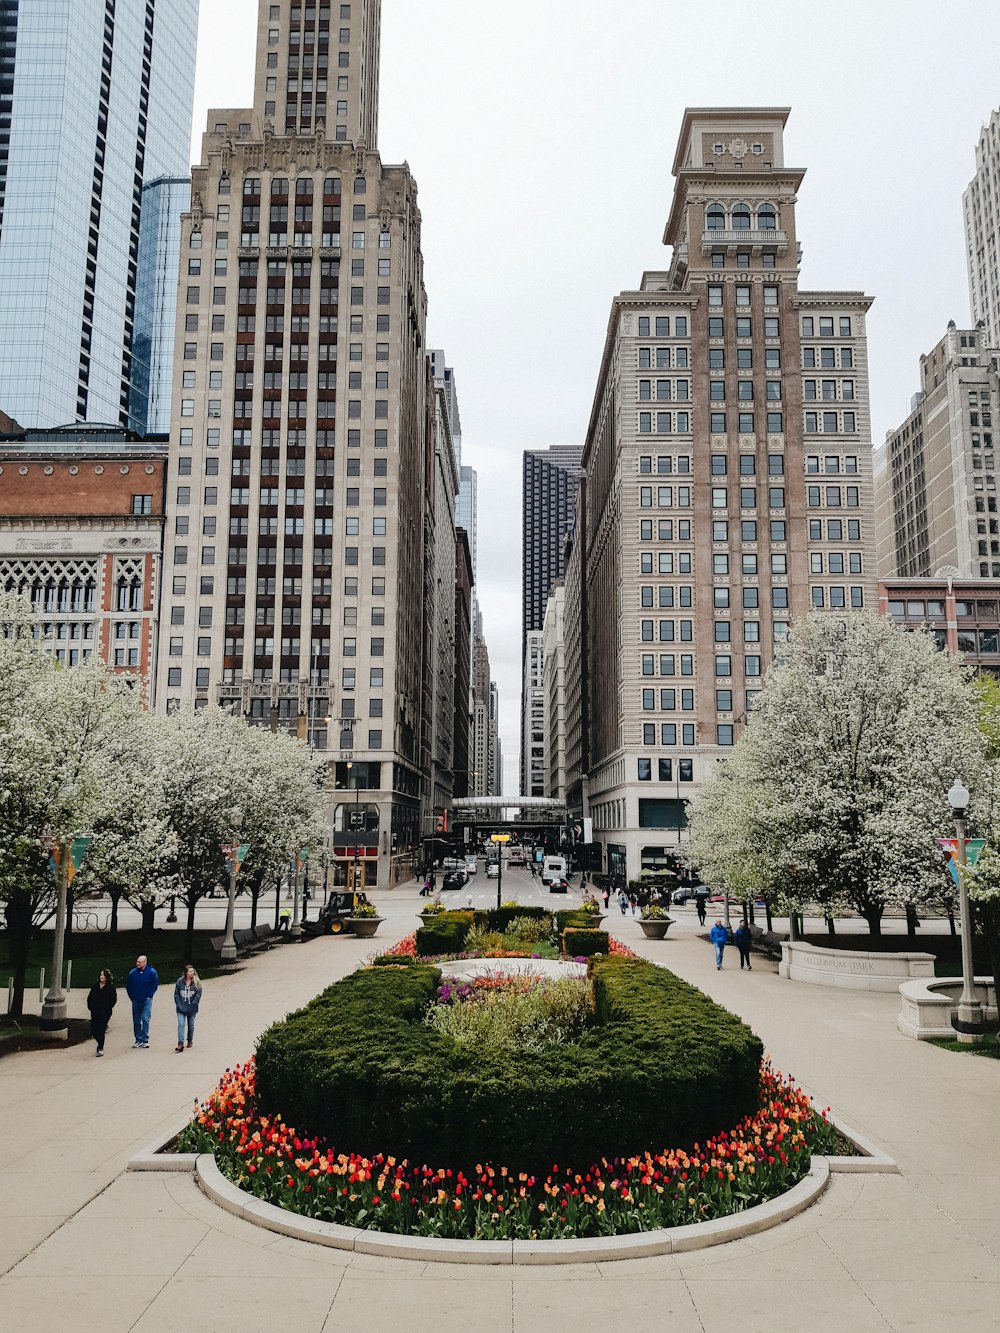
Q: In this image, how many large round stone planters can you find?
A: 4